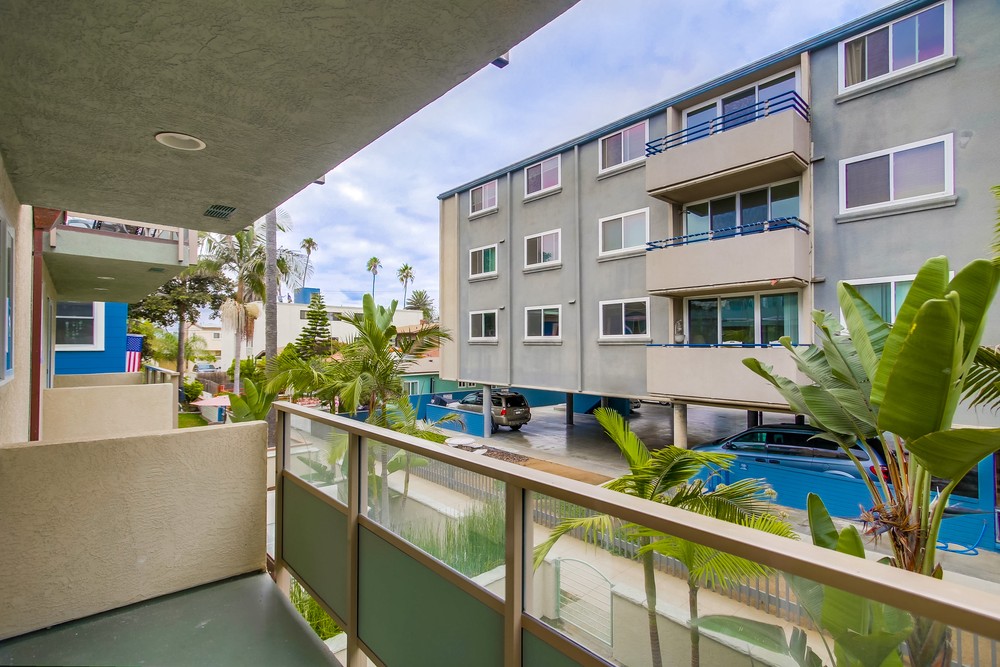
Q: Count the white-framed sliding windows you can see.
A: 12